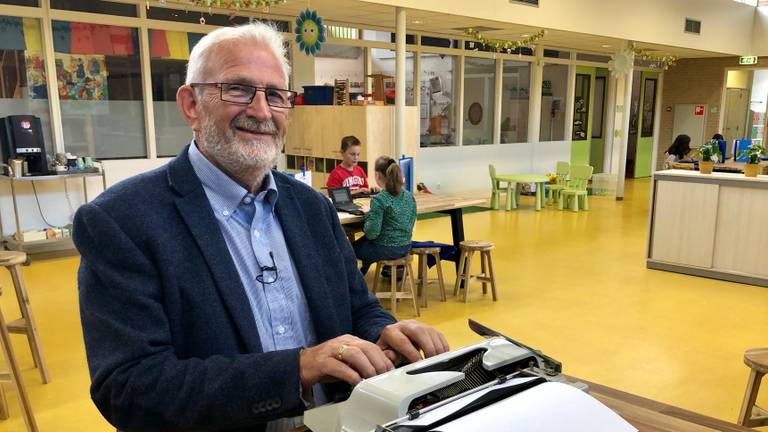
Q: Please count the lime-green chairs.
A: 3